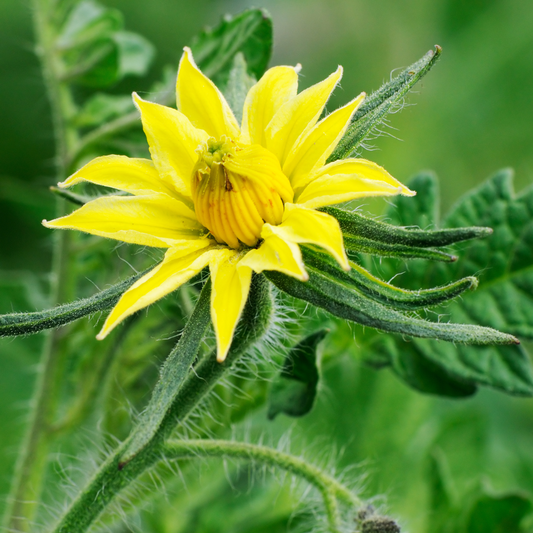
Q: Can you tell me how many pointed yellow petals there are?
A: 13